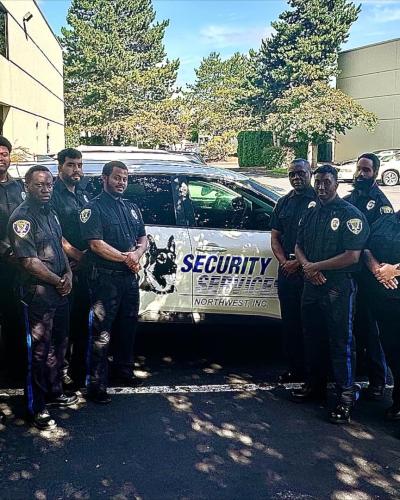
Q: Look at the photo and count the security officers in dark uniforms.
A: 8